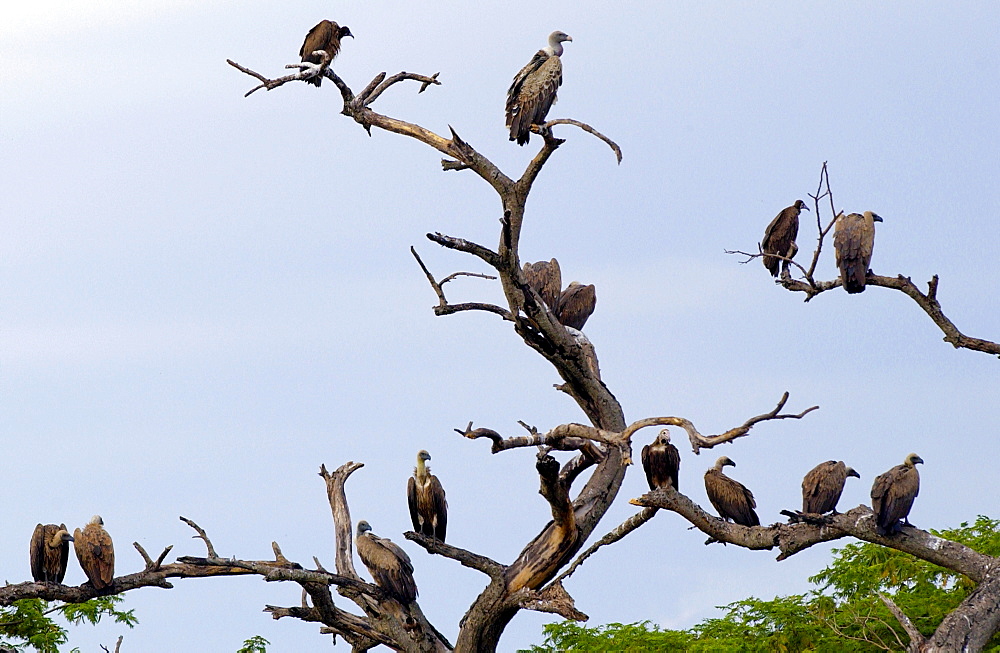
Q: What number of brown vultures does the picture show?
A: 14